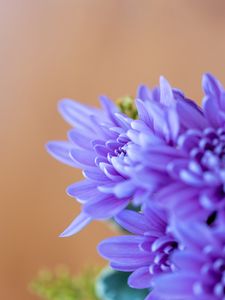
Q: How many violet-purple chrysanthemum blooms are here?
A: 4